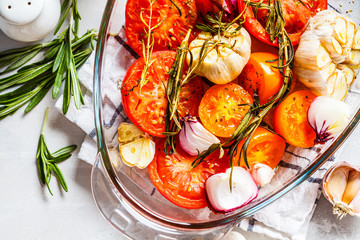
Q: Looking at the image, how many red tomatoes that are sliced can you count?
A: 4